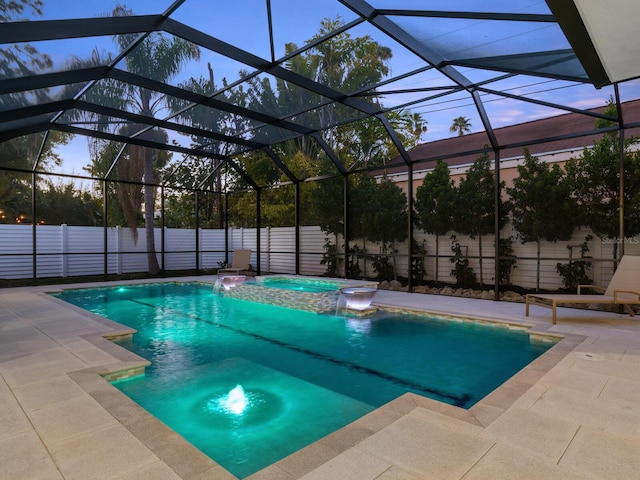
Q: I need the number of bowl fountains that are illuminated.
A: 2